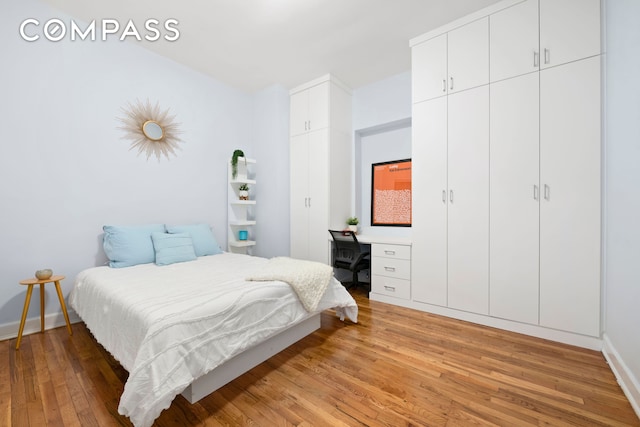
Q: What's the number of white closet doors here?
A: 12